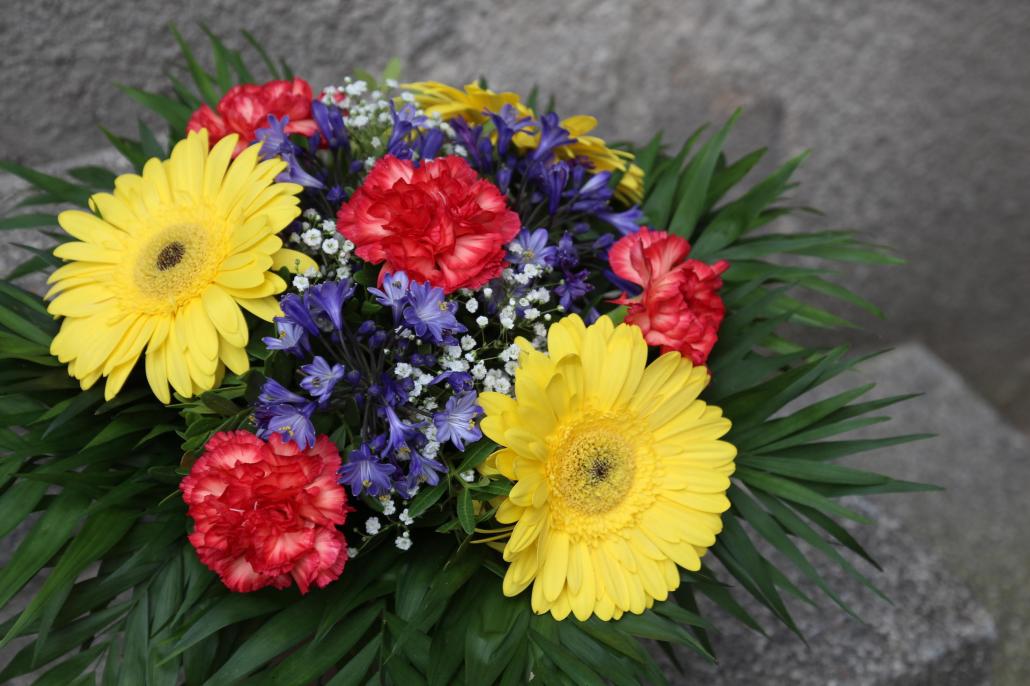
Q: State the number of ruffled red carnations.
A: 4